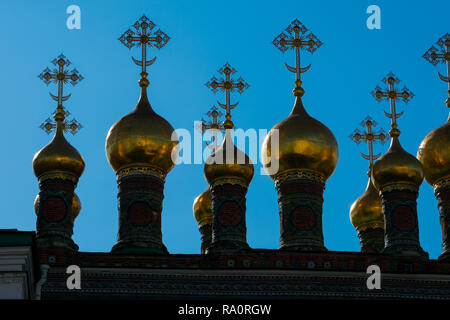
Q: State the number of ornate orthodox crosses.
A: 9